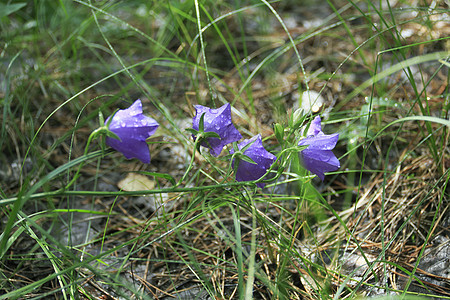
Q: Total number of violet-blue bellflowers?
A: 4